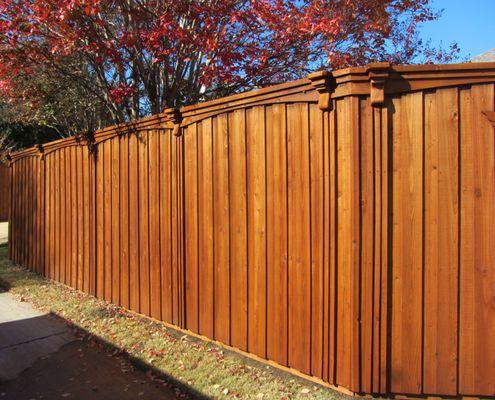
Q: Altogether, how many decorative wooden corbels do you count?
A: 6